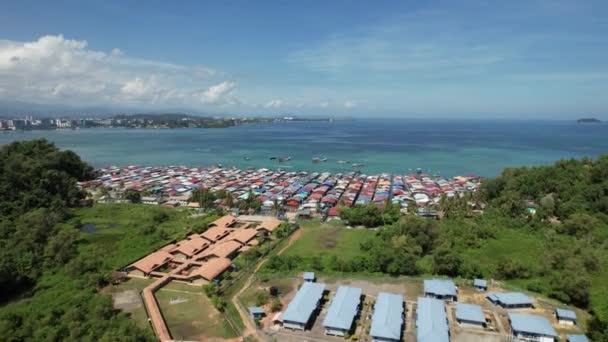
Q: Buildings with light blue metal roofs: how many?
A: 13